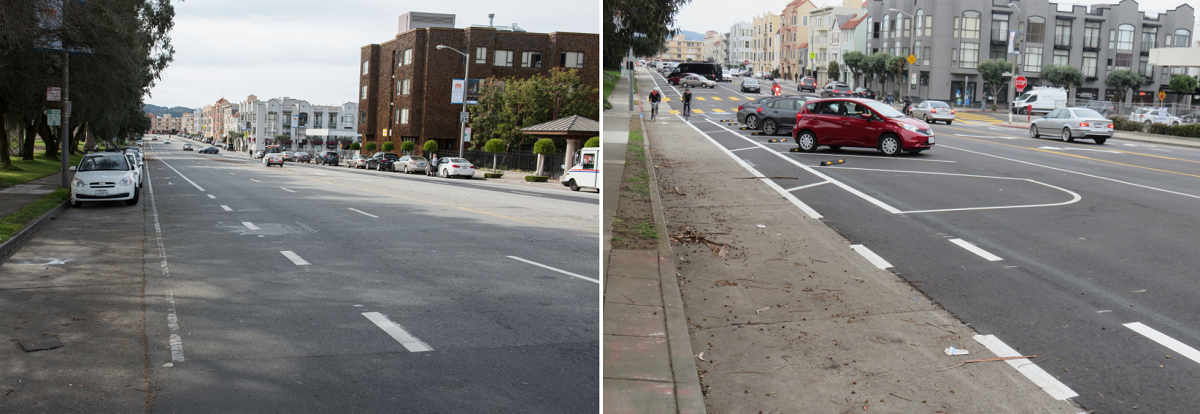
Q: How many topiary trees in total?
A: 8